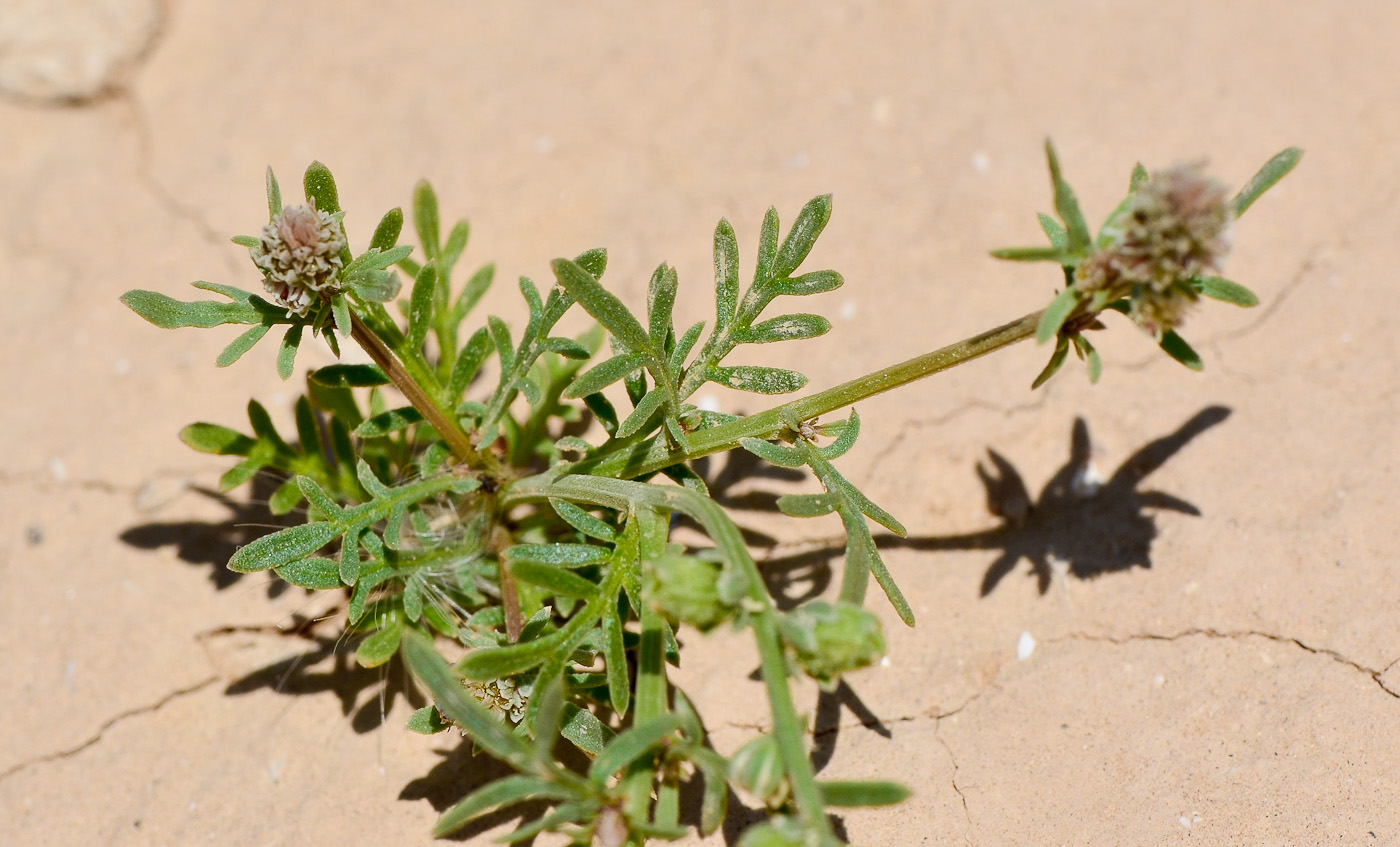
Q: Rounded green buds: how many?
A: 4